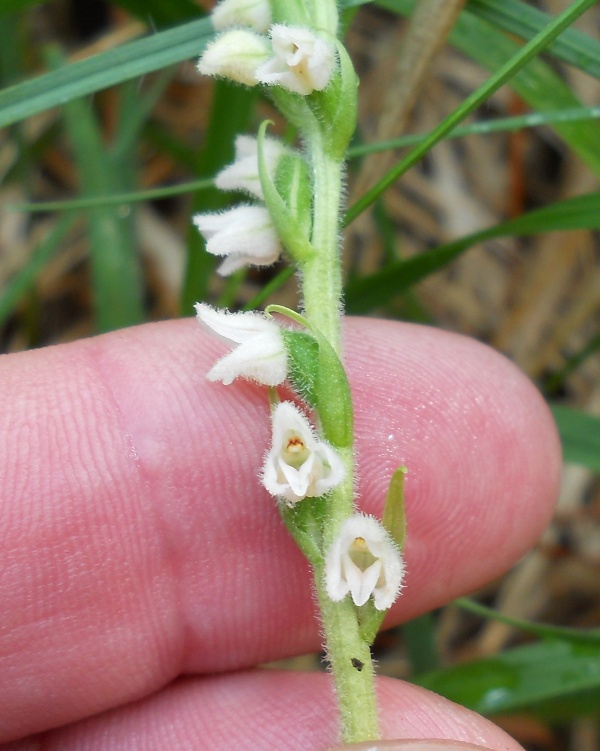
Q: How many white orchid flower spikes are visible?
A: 1